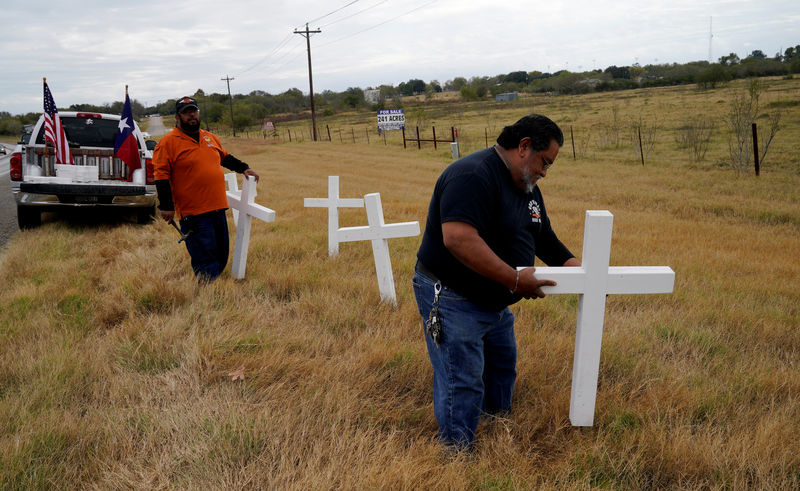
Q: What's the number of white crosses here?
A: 5